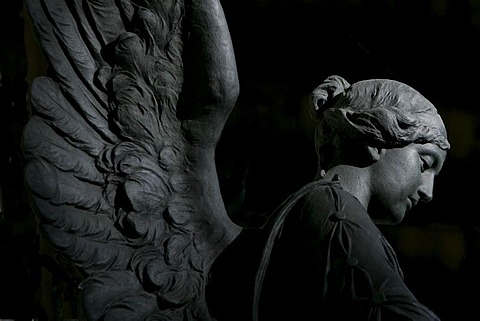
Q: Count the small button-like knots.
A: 3